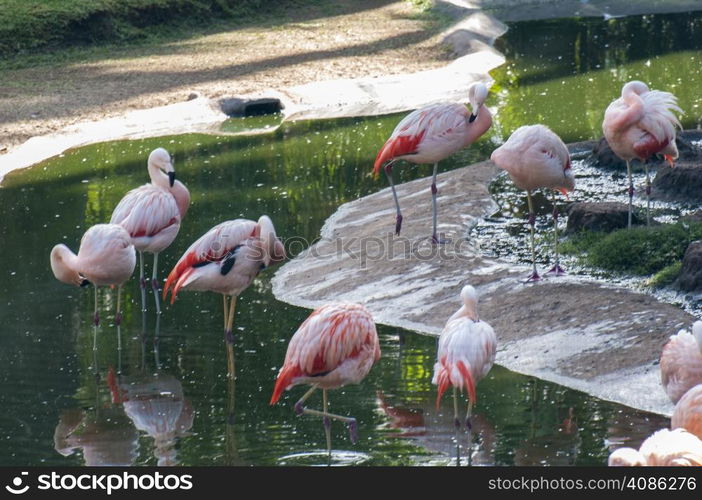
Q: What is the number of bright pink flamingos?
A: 11